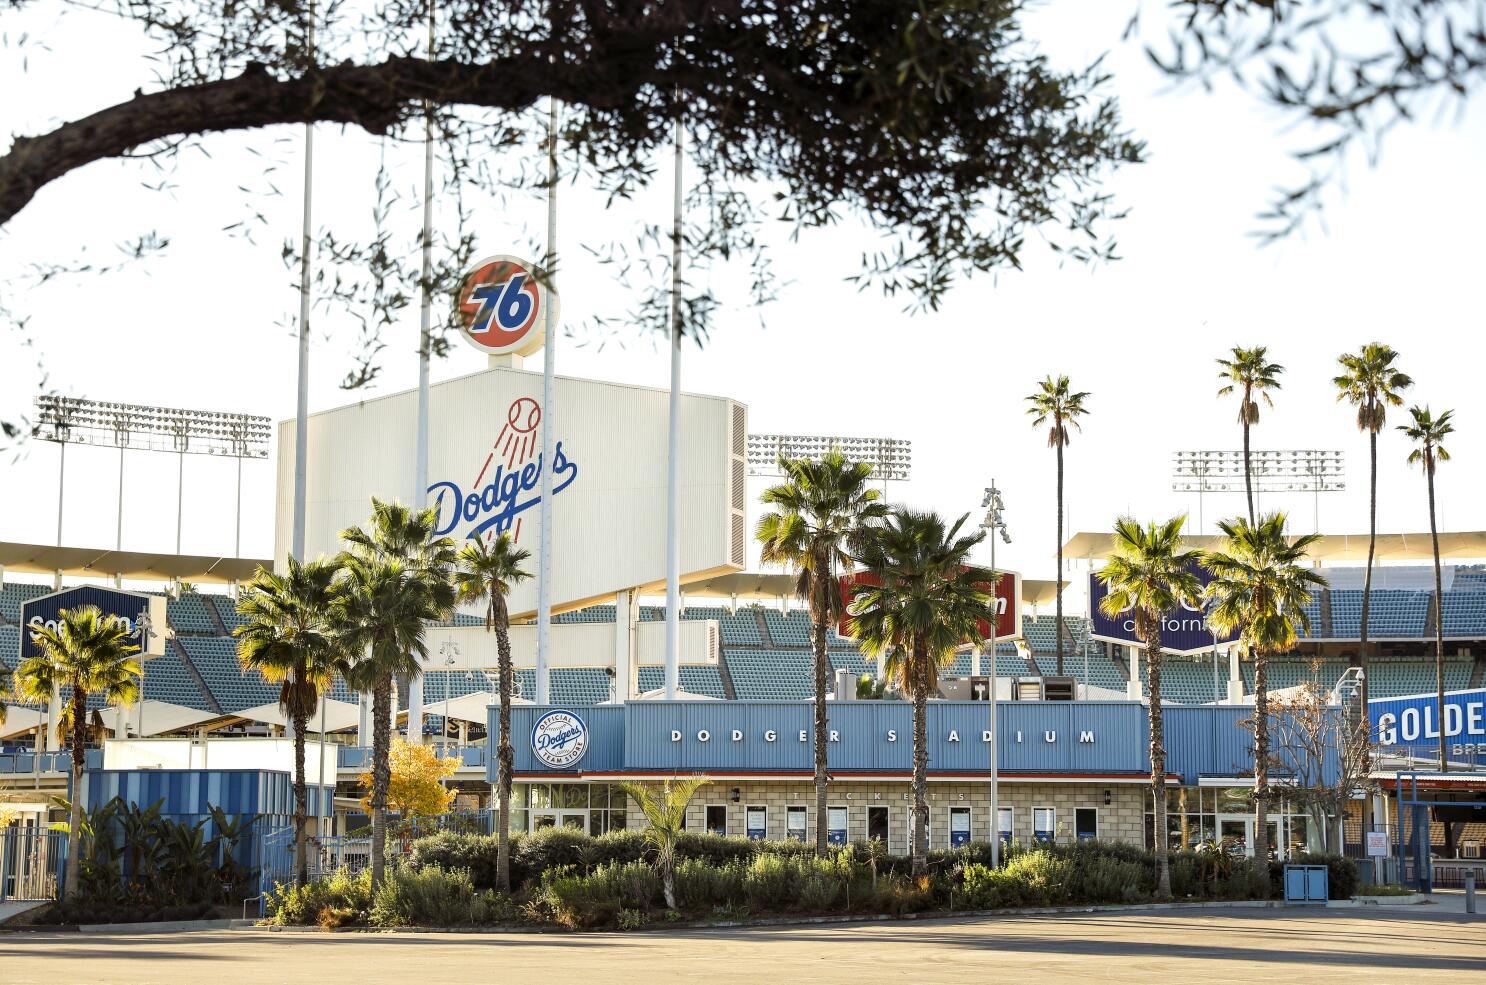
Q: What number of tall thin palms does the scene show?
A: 4